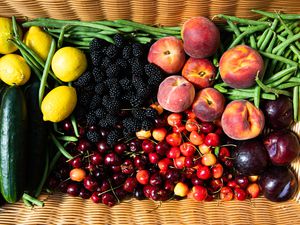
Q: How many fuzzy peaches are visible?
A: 7